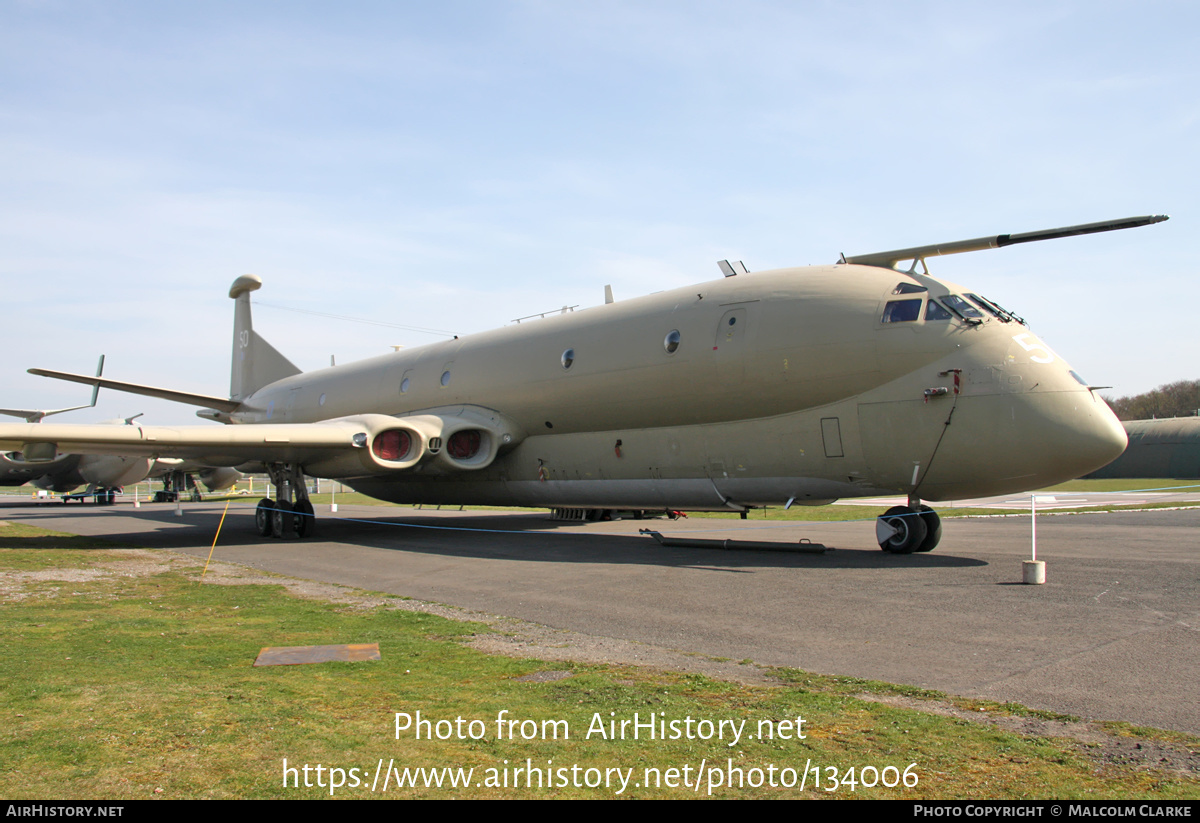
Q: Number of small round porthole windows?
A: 6